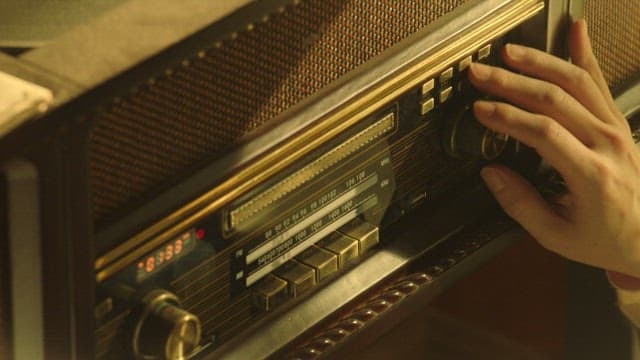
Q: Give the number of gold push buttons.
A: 11